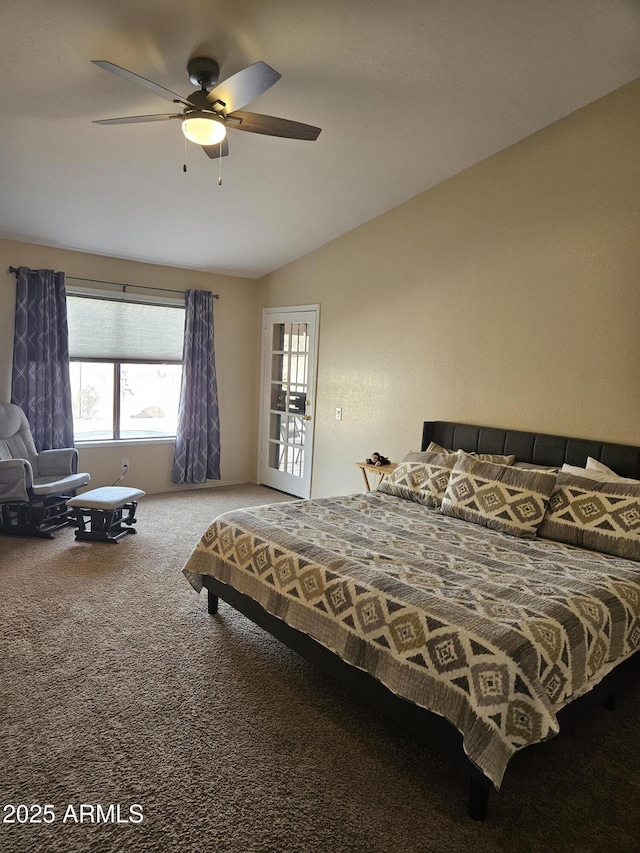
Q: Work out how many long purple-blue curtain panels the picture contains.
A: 2